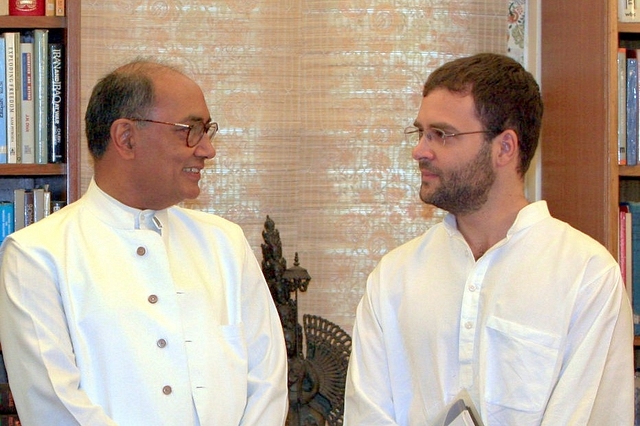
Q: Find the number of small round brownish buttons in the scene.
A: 4